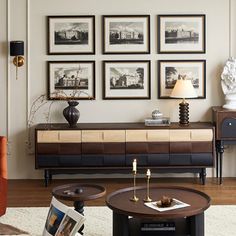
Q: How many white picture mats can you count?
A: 6